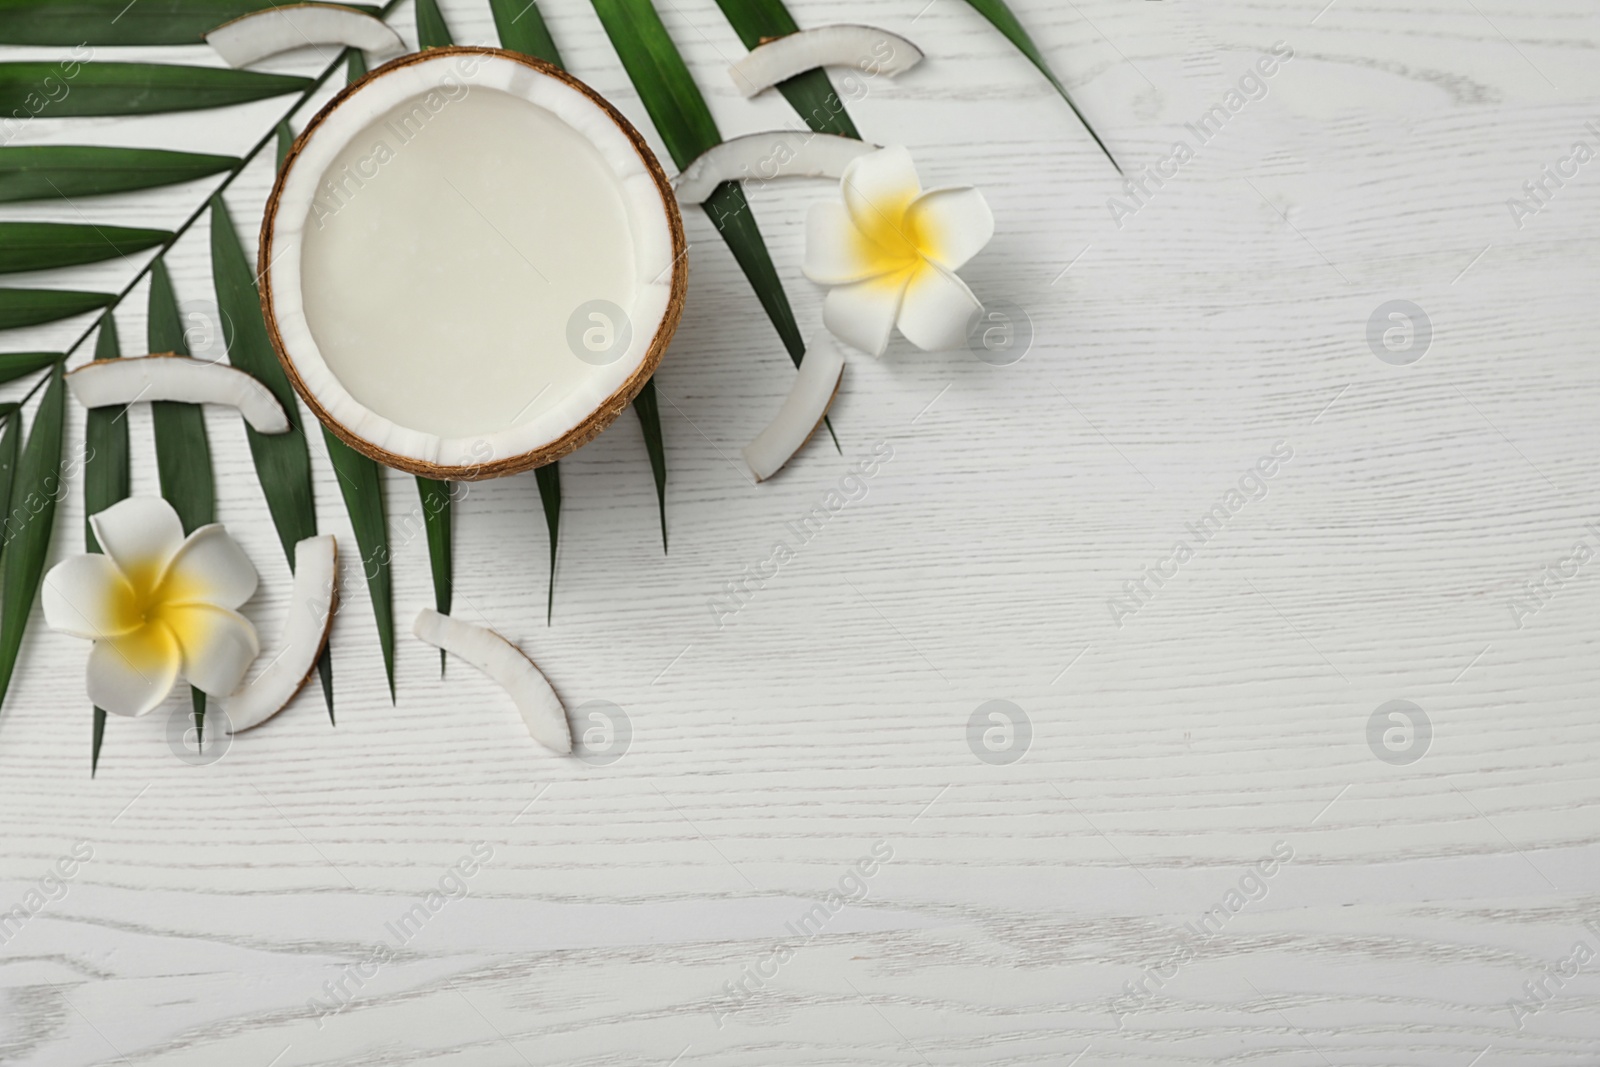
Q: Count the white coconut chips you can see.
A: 7